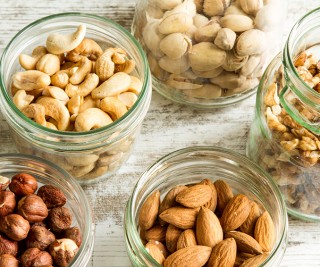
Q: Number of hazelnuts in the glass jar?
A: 13